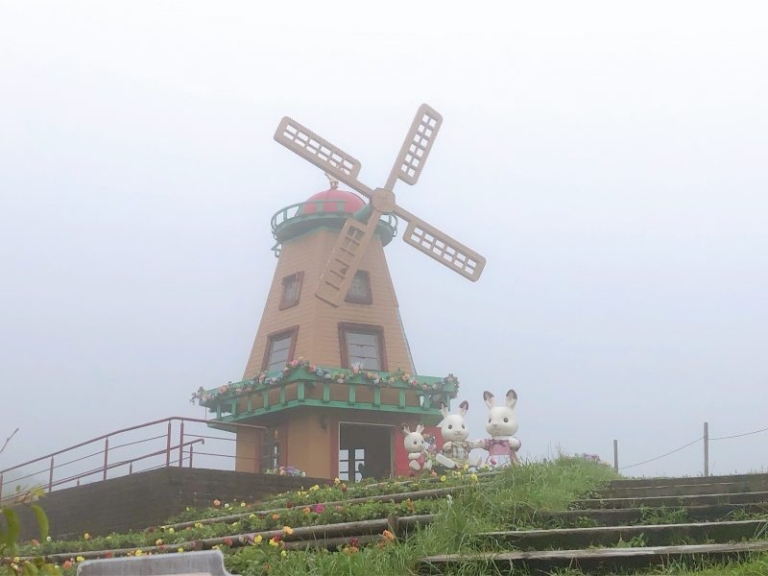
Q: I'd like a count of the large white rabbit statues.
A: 3